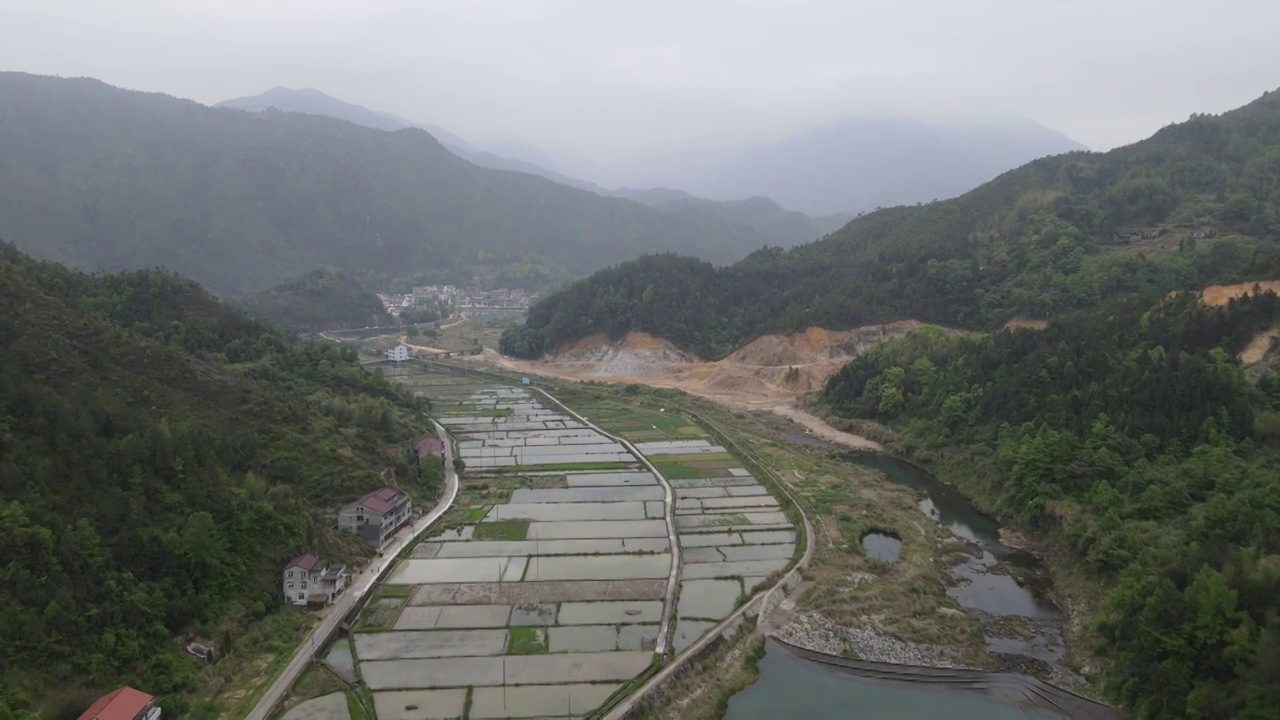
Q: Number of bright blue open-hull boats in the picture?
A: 0